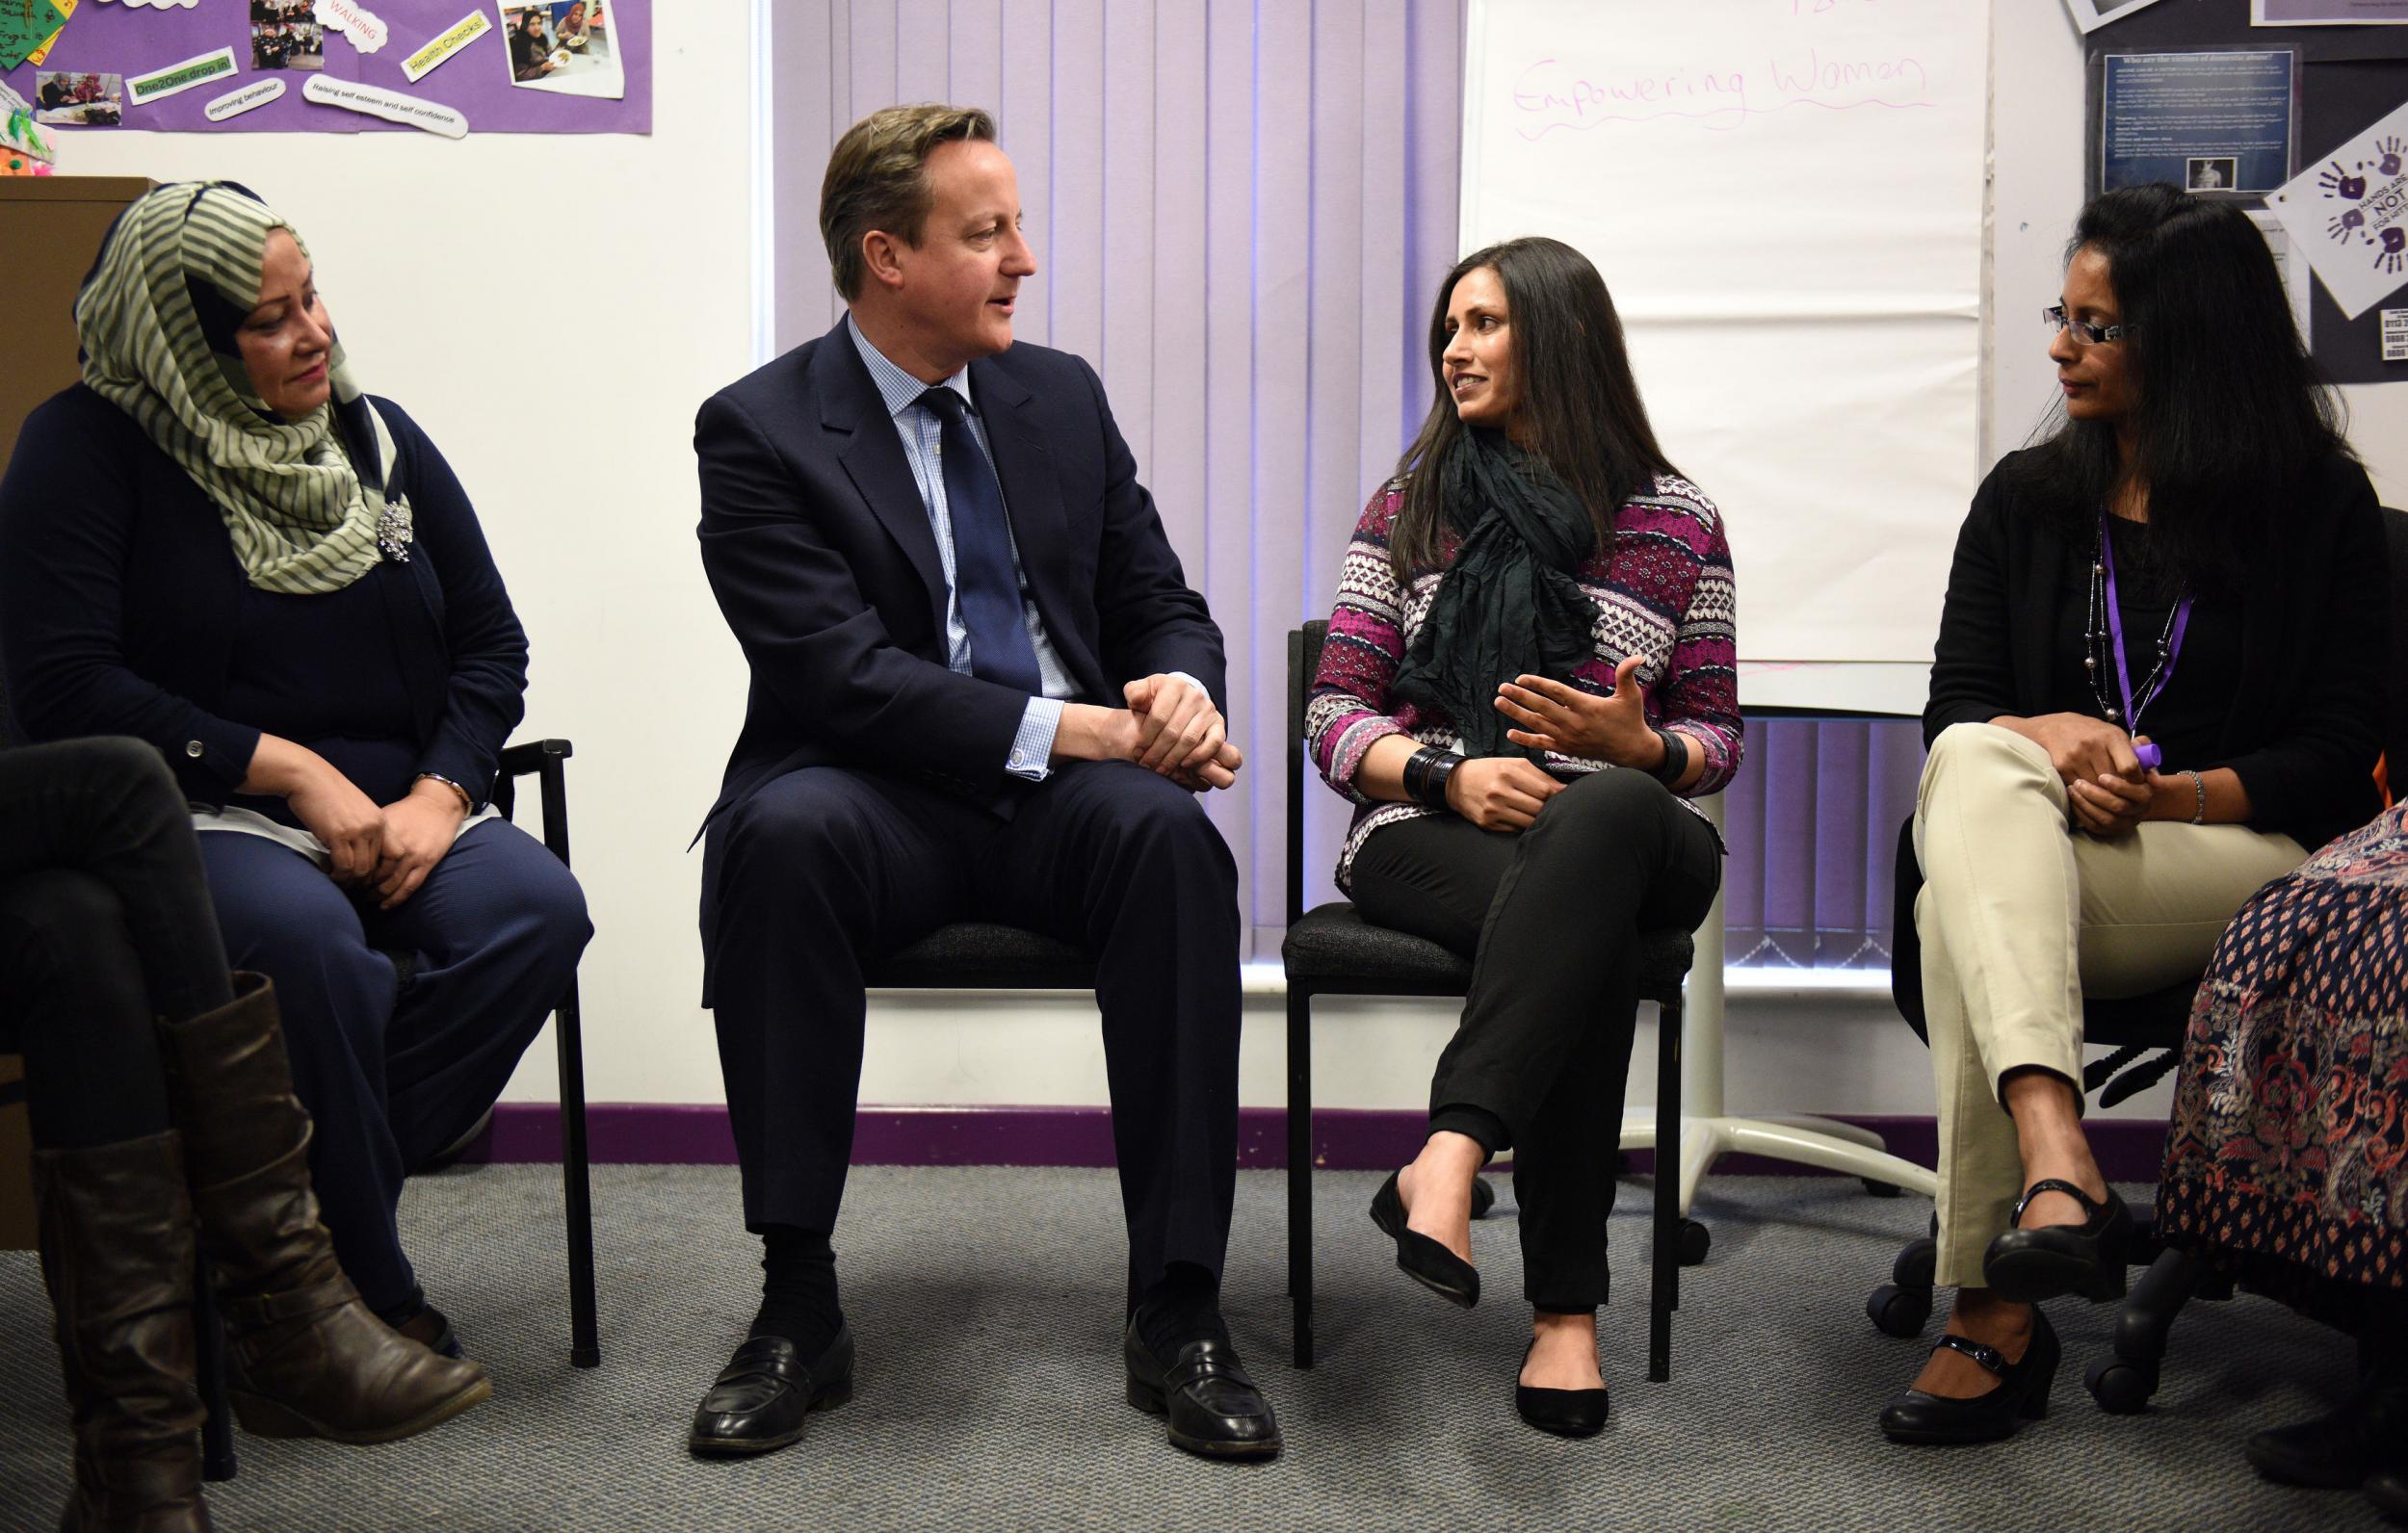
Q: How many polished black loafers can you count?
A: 2